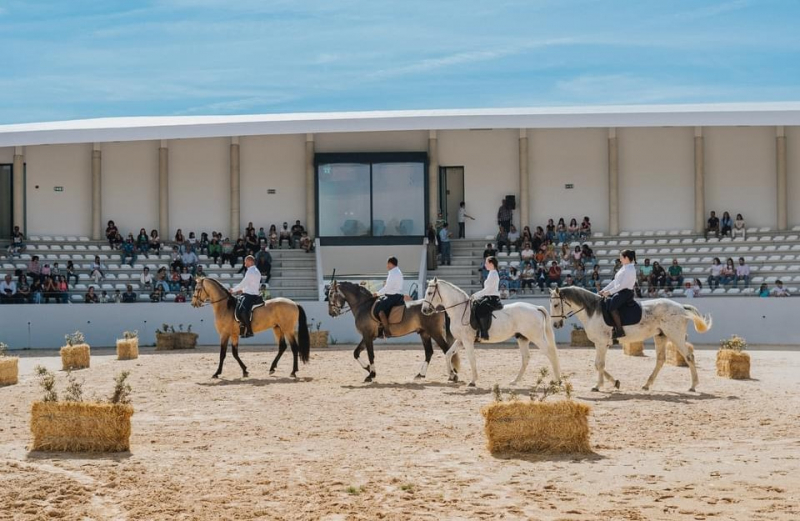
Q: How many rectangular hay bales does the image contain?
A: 11